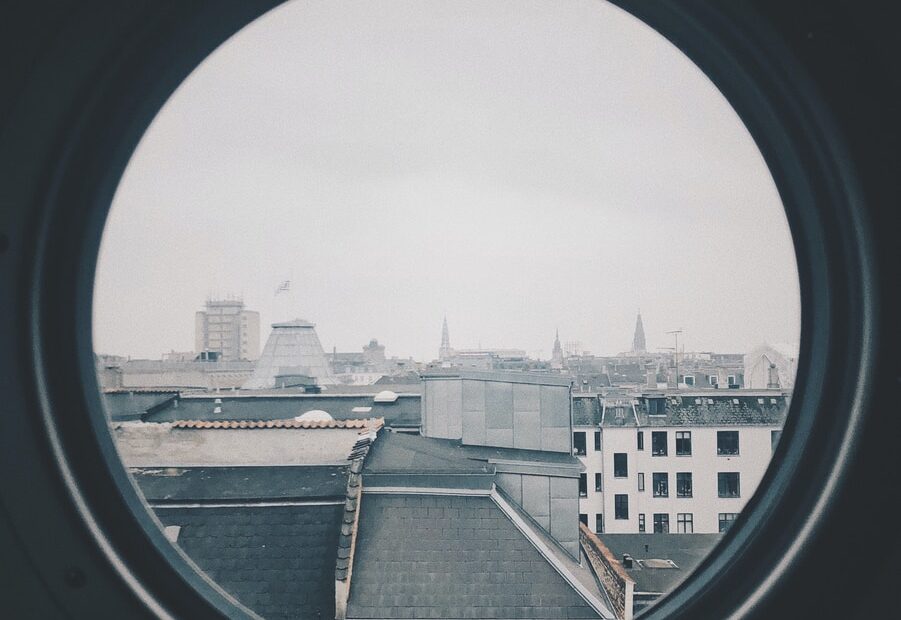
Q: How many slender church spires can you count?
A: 3